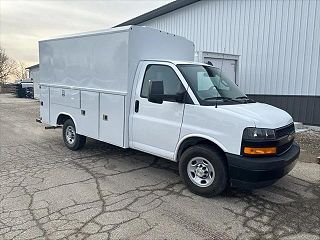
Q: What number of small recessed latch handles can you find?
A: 4